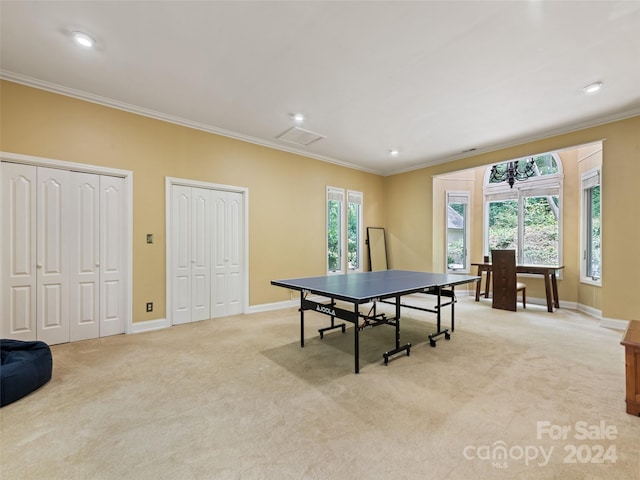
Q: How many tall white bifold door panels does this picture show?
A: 8